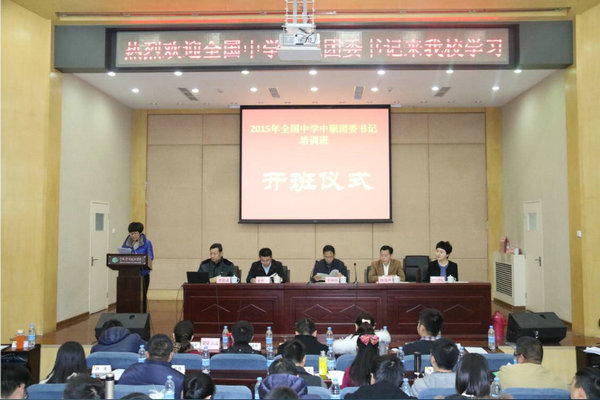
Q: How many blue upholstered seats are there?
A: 14